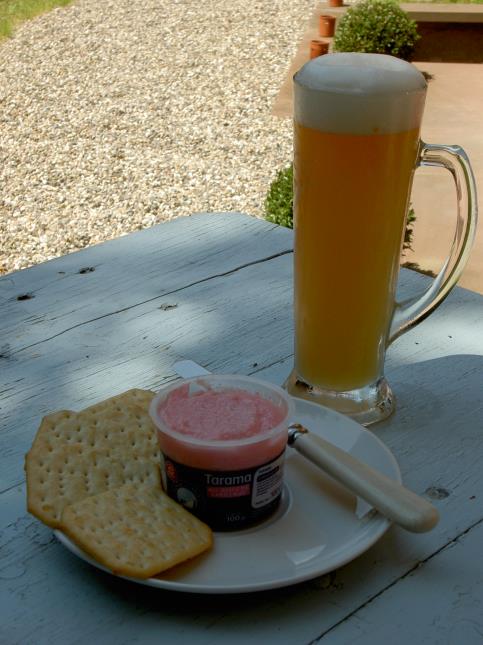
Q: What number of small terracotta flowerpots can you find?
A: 3